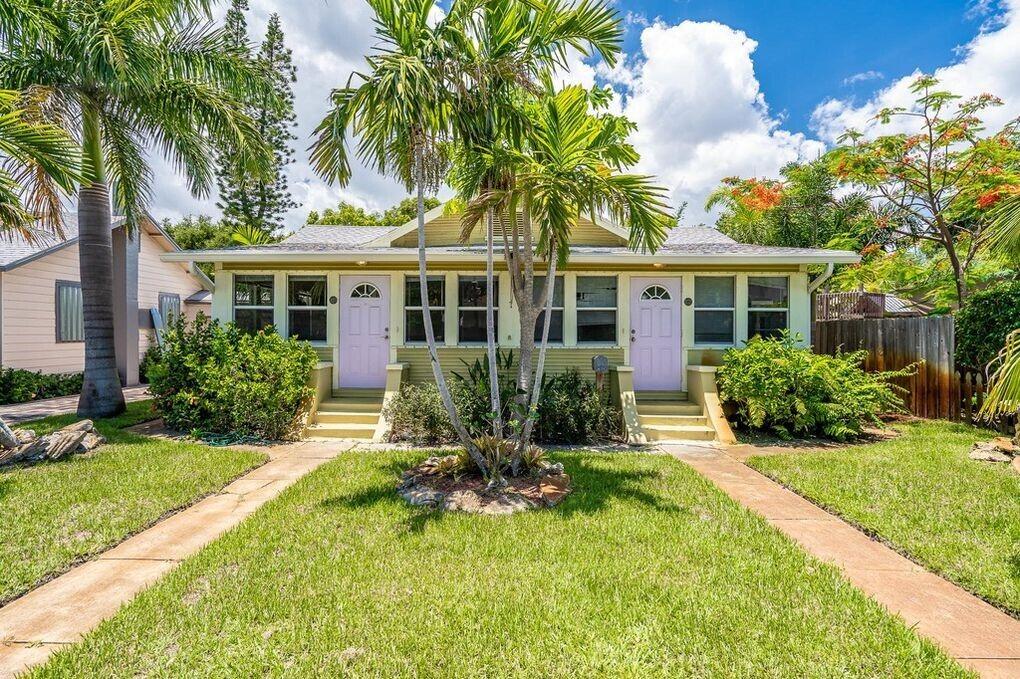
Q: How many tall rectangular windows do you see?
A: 8